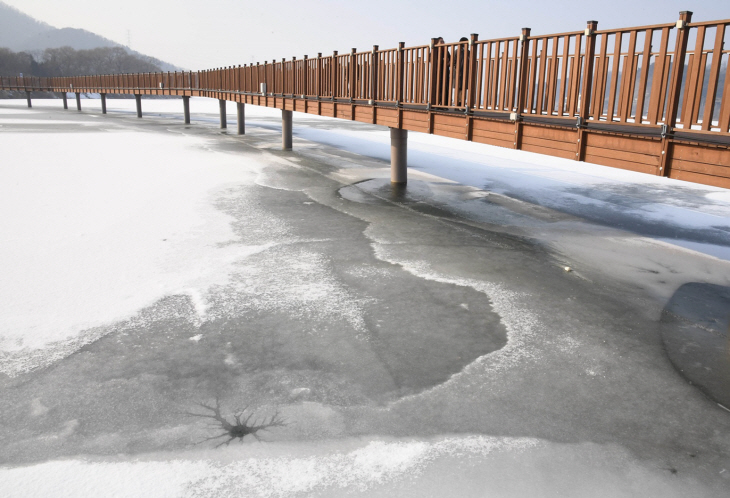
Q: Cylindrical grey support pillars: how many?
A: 10